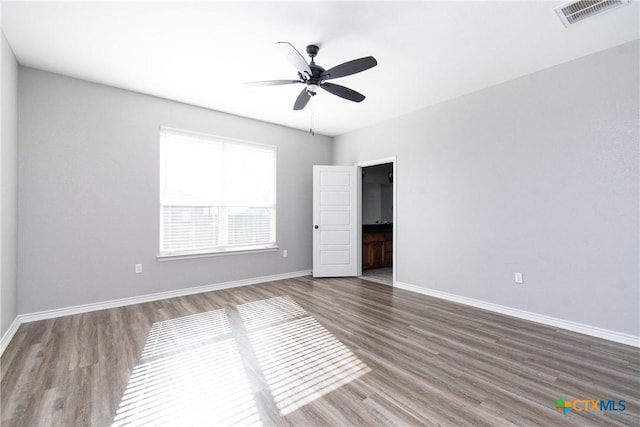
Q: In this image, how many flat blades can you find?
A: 5